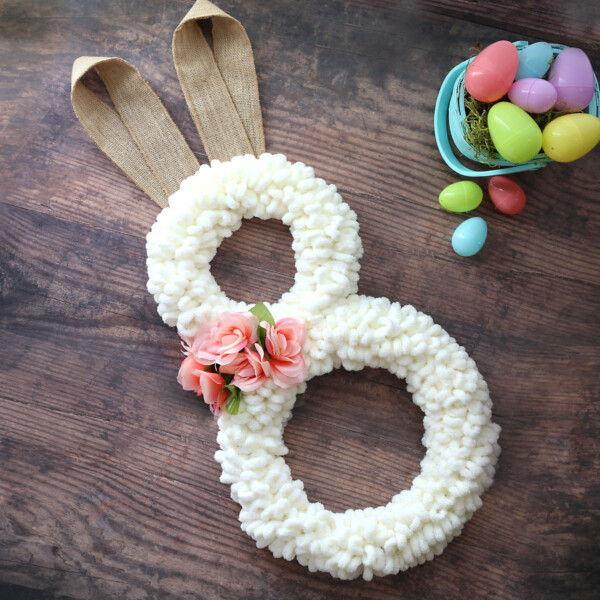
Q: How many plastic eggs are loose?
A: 3